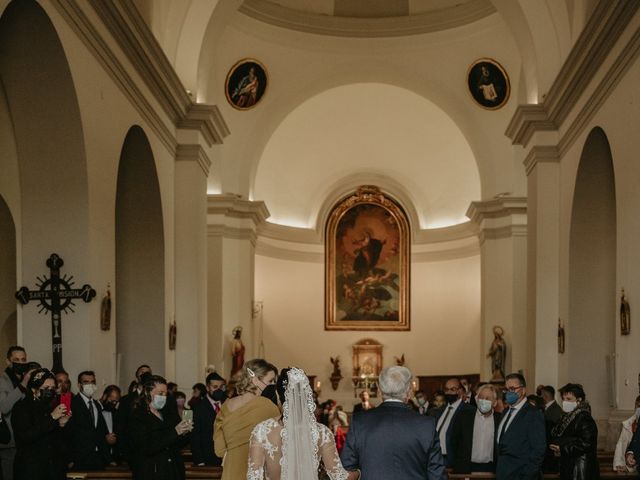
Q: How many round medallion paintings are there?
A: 2